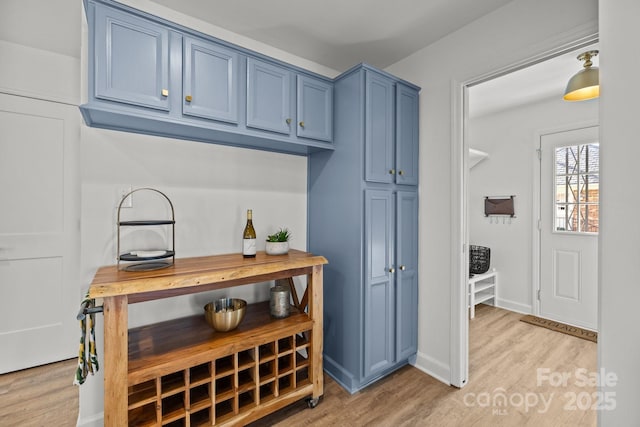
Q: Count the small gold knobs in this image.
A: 8